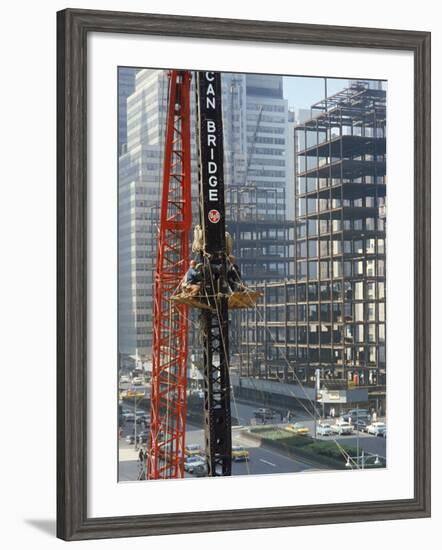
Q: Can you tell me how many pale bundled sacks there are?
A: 2